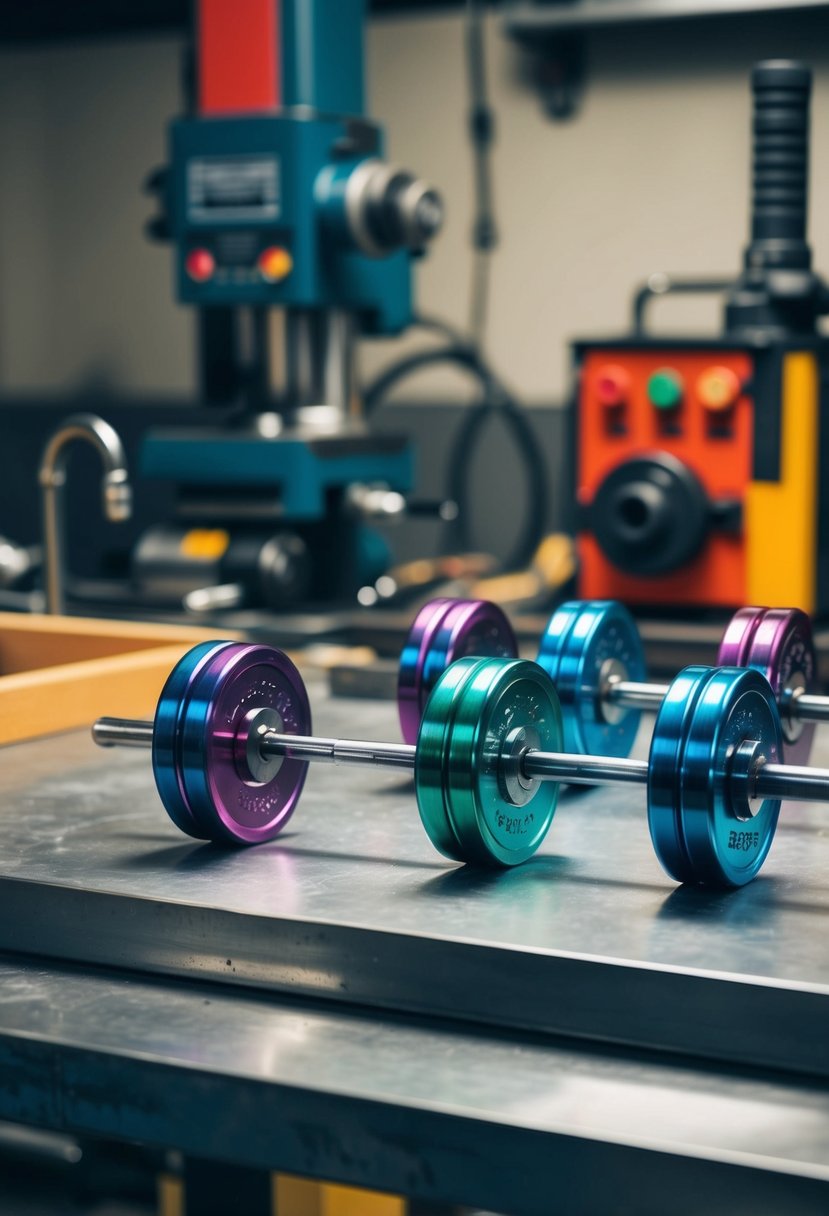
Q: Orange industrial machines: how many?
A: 1